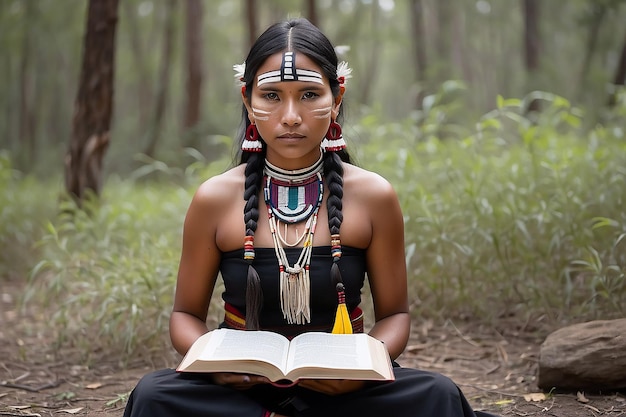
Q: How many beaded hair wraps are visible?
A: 2